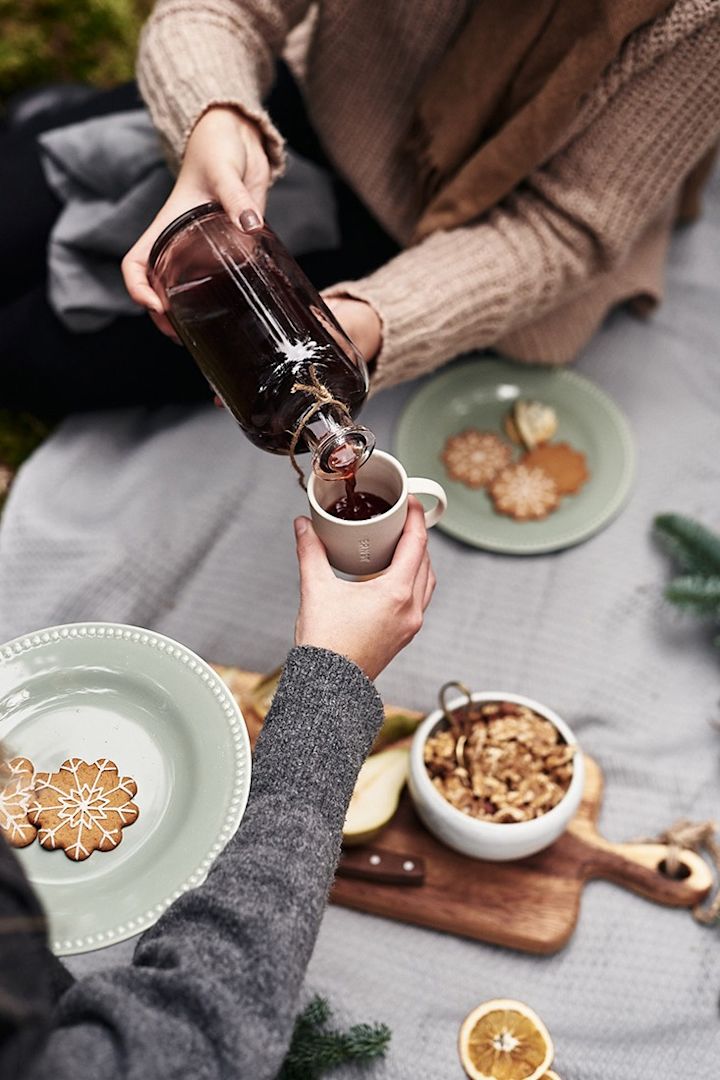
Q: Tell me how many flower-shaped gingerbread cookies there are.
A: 5